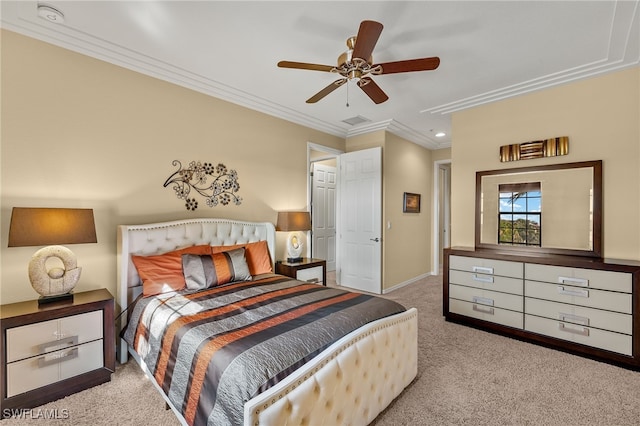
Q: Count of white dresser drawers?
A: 8